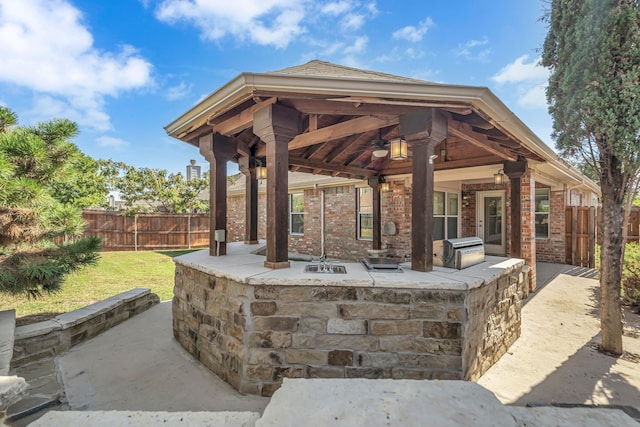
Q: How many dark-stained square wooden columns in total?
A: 6